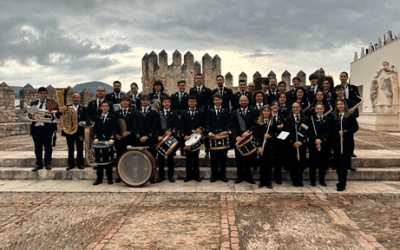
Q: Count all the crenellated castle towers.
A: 1